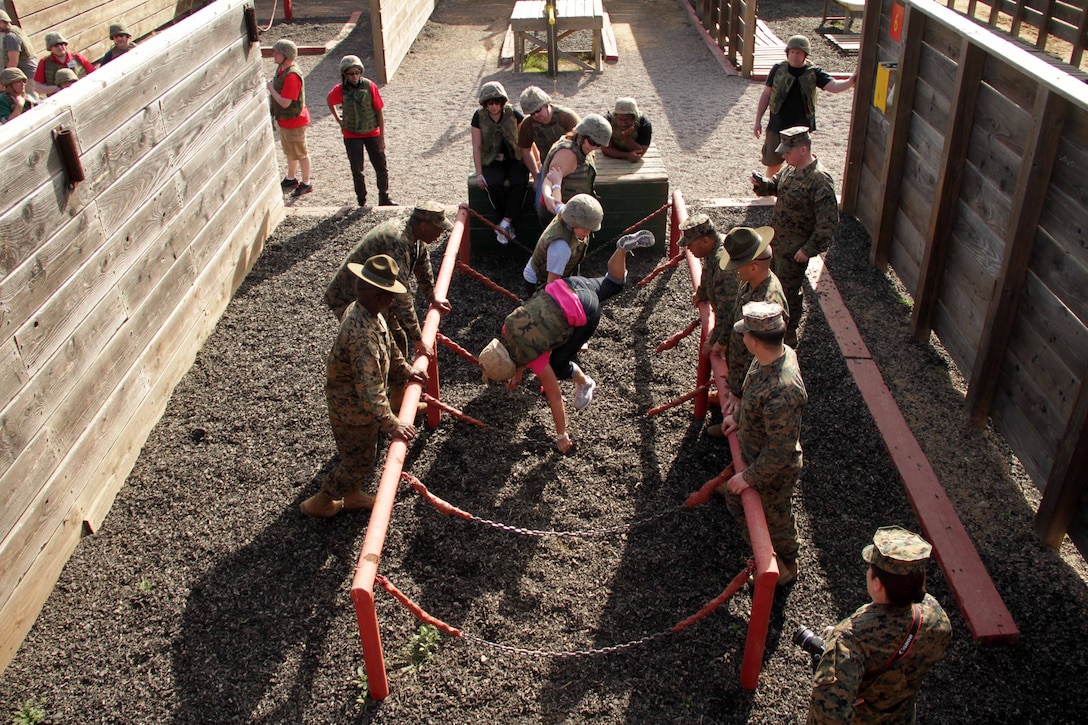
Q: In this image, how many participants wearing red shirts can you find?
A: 3